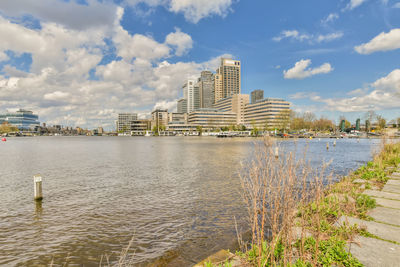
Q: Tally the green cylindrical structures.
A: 3